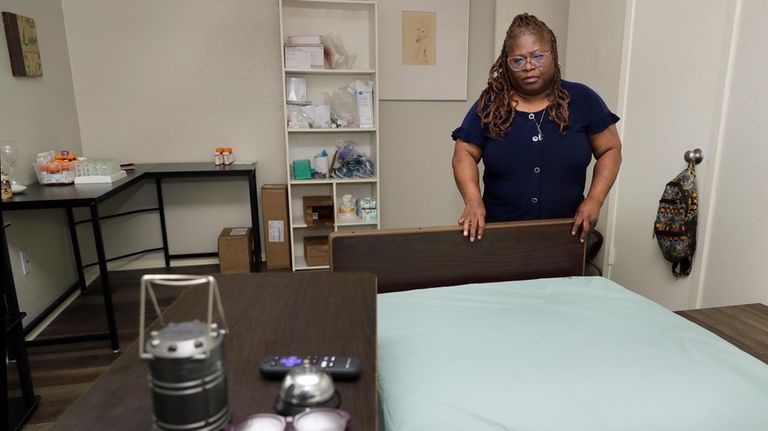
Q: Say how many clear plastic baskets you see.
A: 1